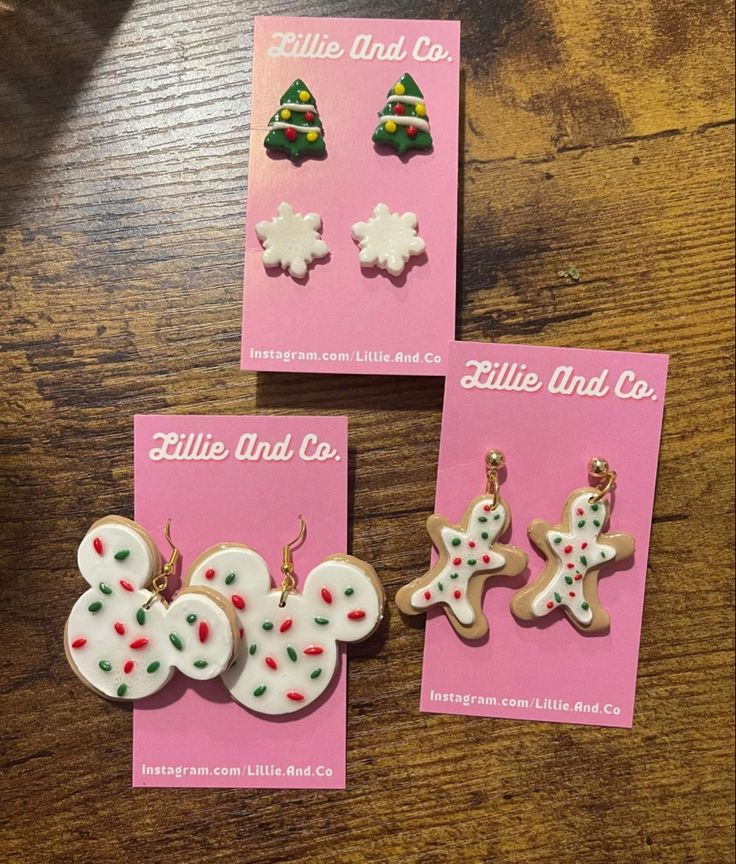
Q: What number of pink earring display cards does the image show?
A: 3